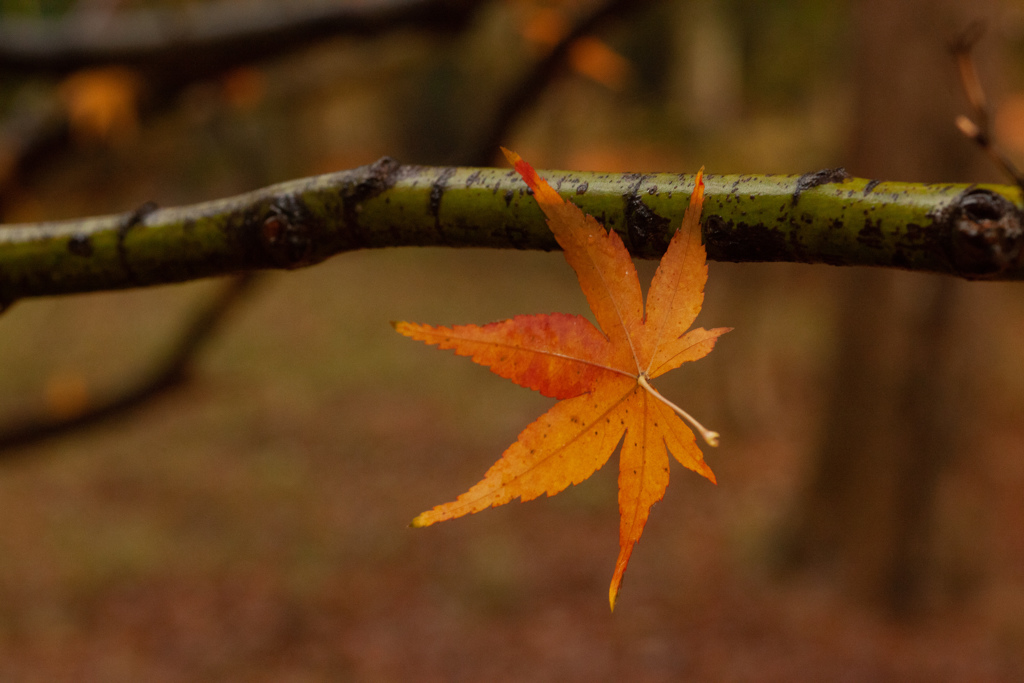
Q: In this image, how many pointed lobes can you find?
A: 7